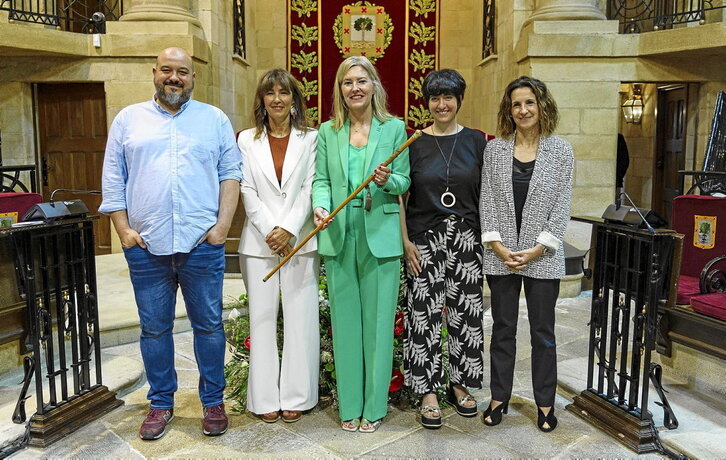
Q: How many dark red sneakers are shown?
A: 2